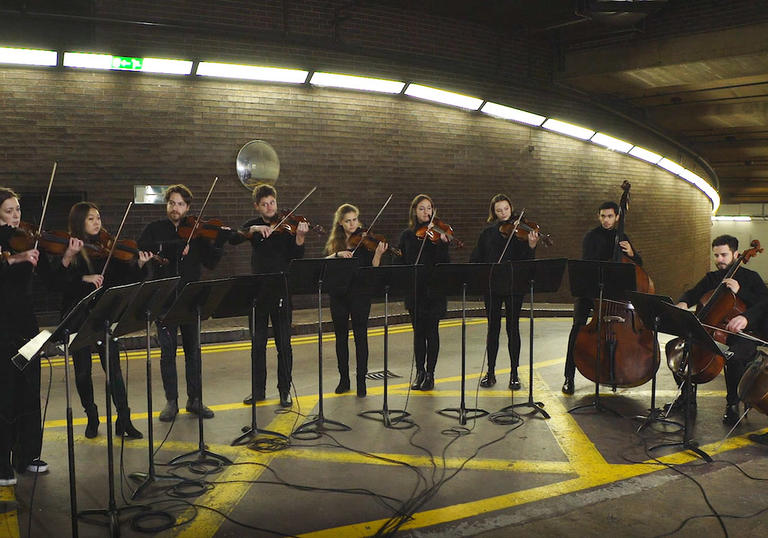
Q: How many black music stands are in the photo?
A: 12